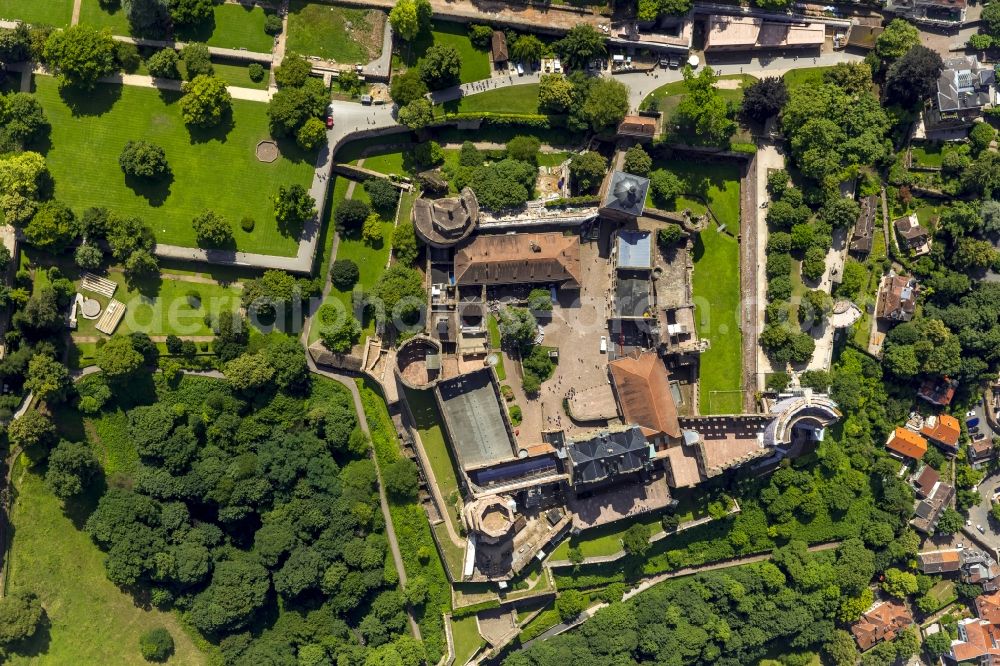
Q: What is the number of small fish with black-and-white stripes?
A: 0